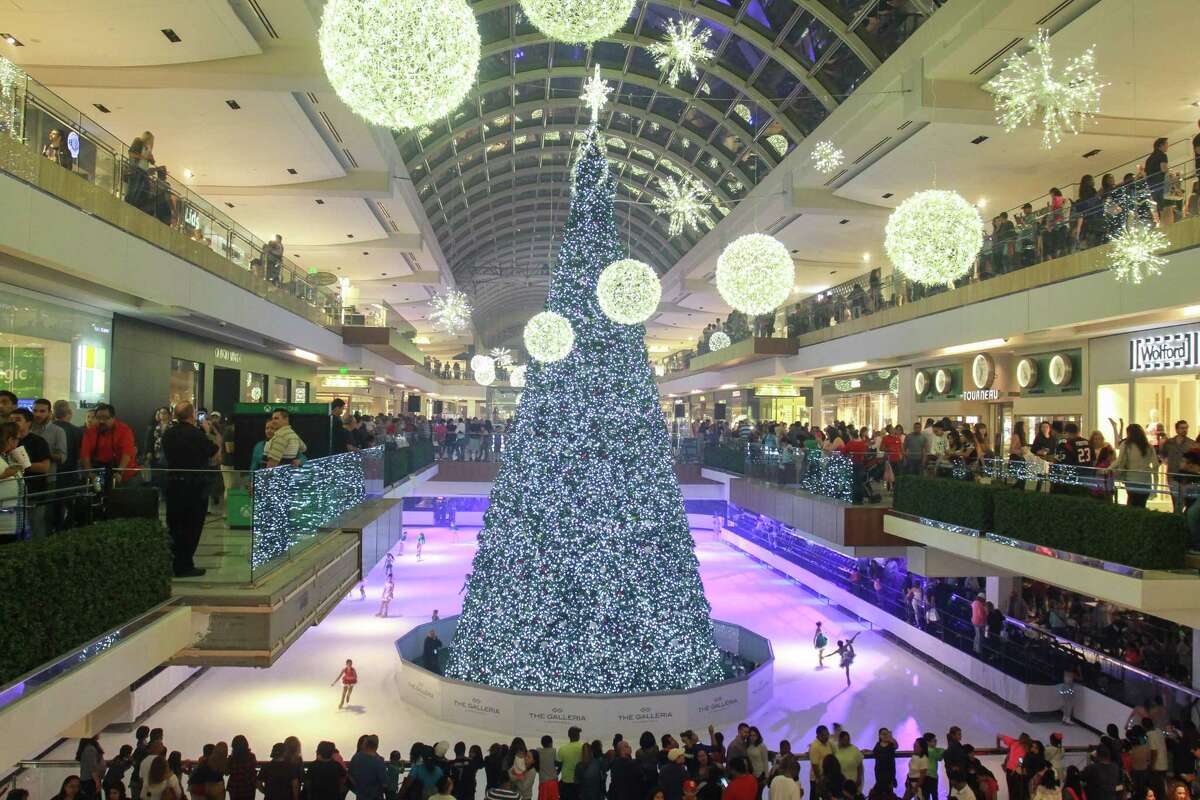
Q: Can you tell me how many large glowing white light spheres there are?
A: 6